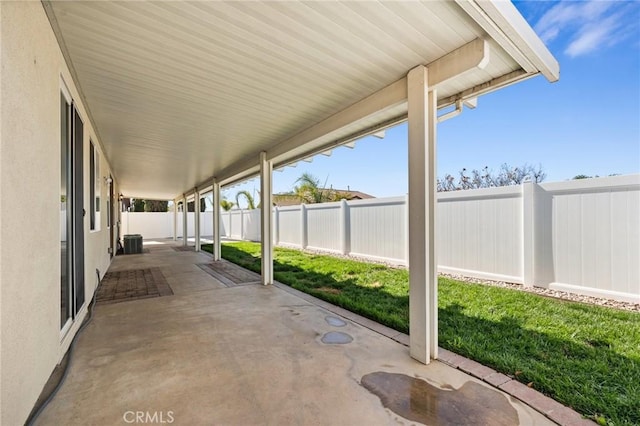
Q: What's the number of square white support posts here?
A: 6